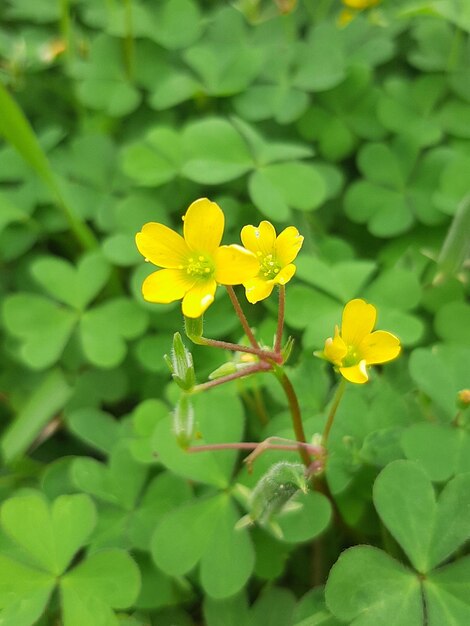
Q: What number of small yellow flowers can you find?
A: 3